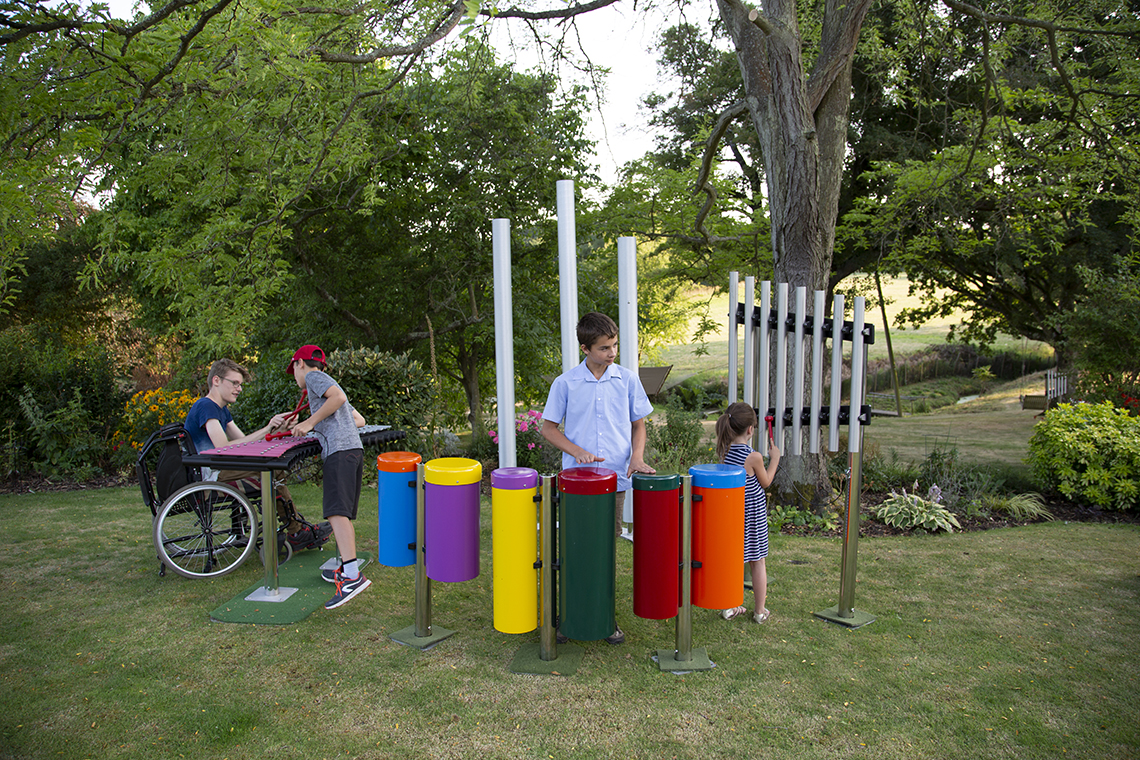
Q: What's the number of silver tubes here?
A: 11